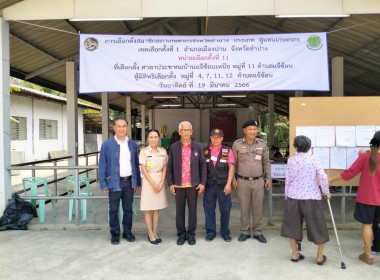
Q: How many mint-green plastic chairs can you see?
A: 3